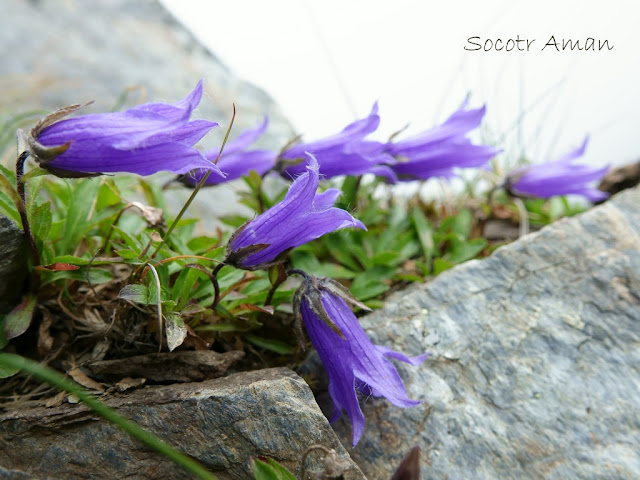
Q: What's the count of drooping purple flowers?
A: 7